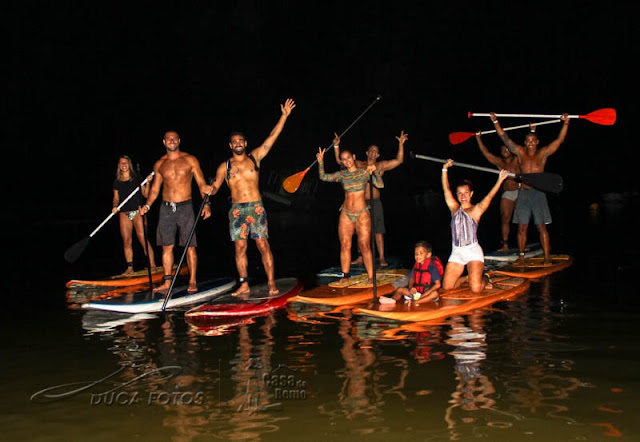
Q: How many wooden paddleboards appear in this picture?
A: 4